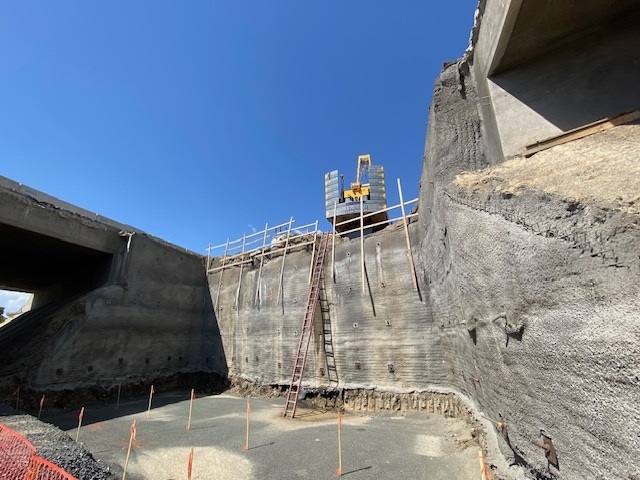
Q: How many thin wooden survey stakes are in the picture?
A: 11